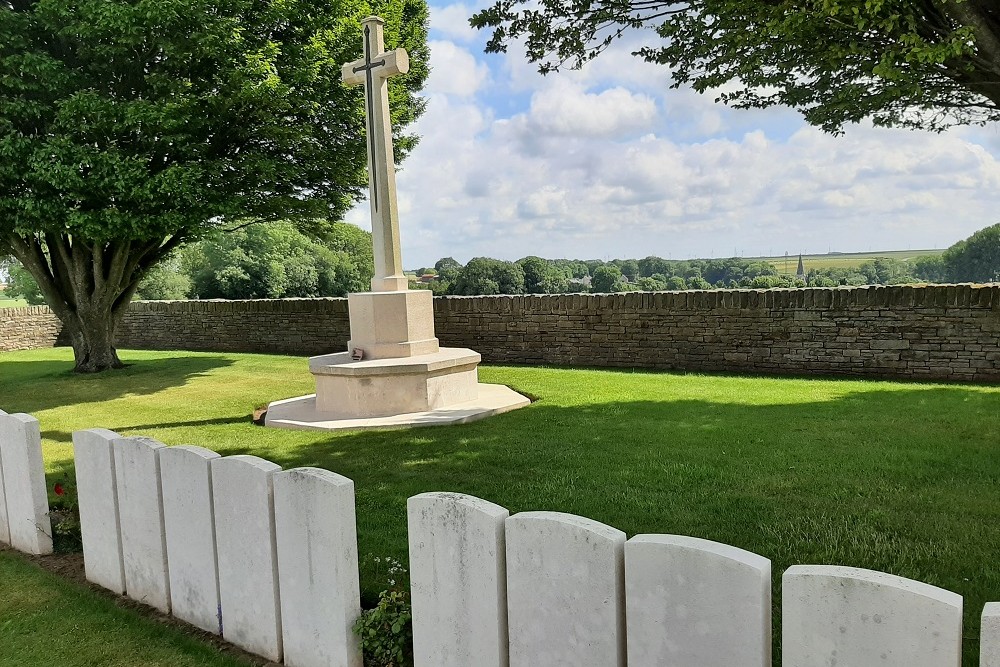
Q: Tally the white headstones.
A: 12